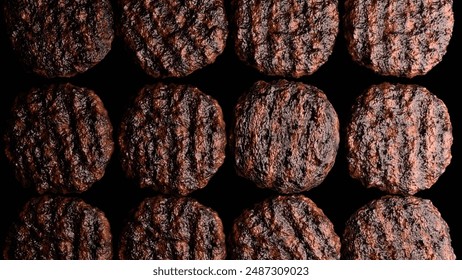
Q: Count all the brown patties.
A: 12